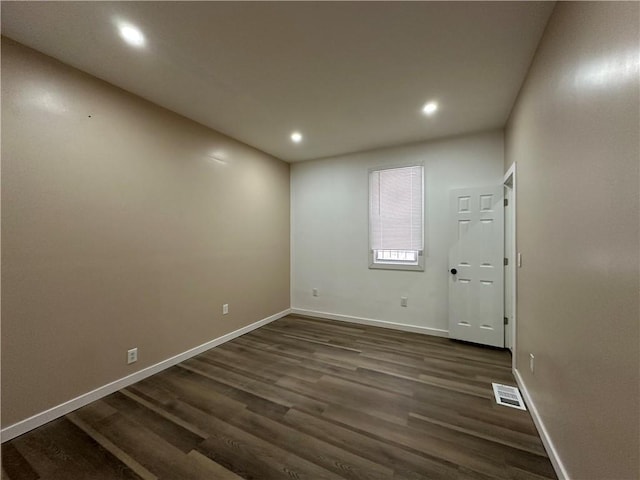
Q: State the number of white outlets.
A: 5